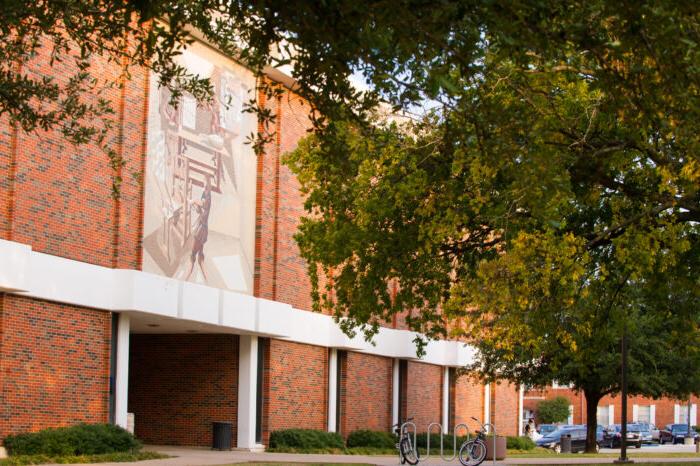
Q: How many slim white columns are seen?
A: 7